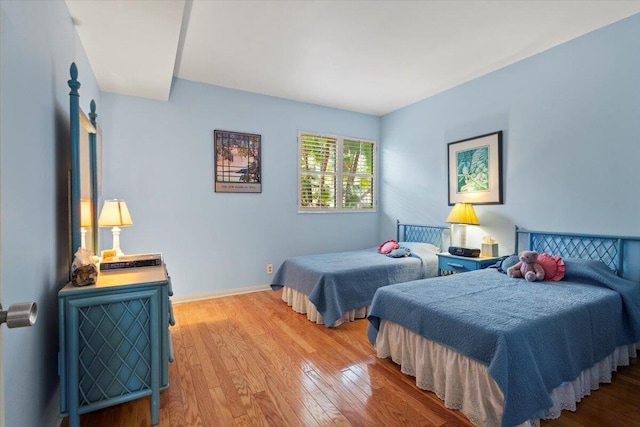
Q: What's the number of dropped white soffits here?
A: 1